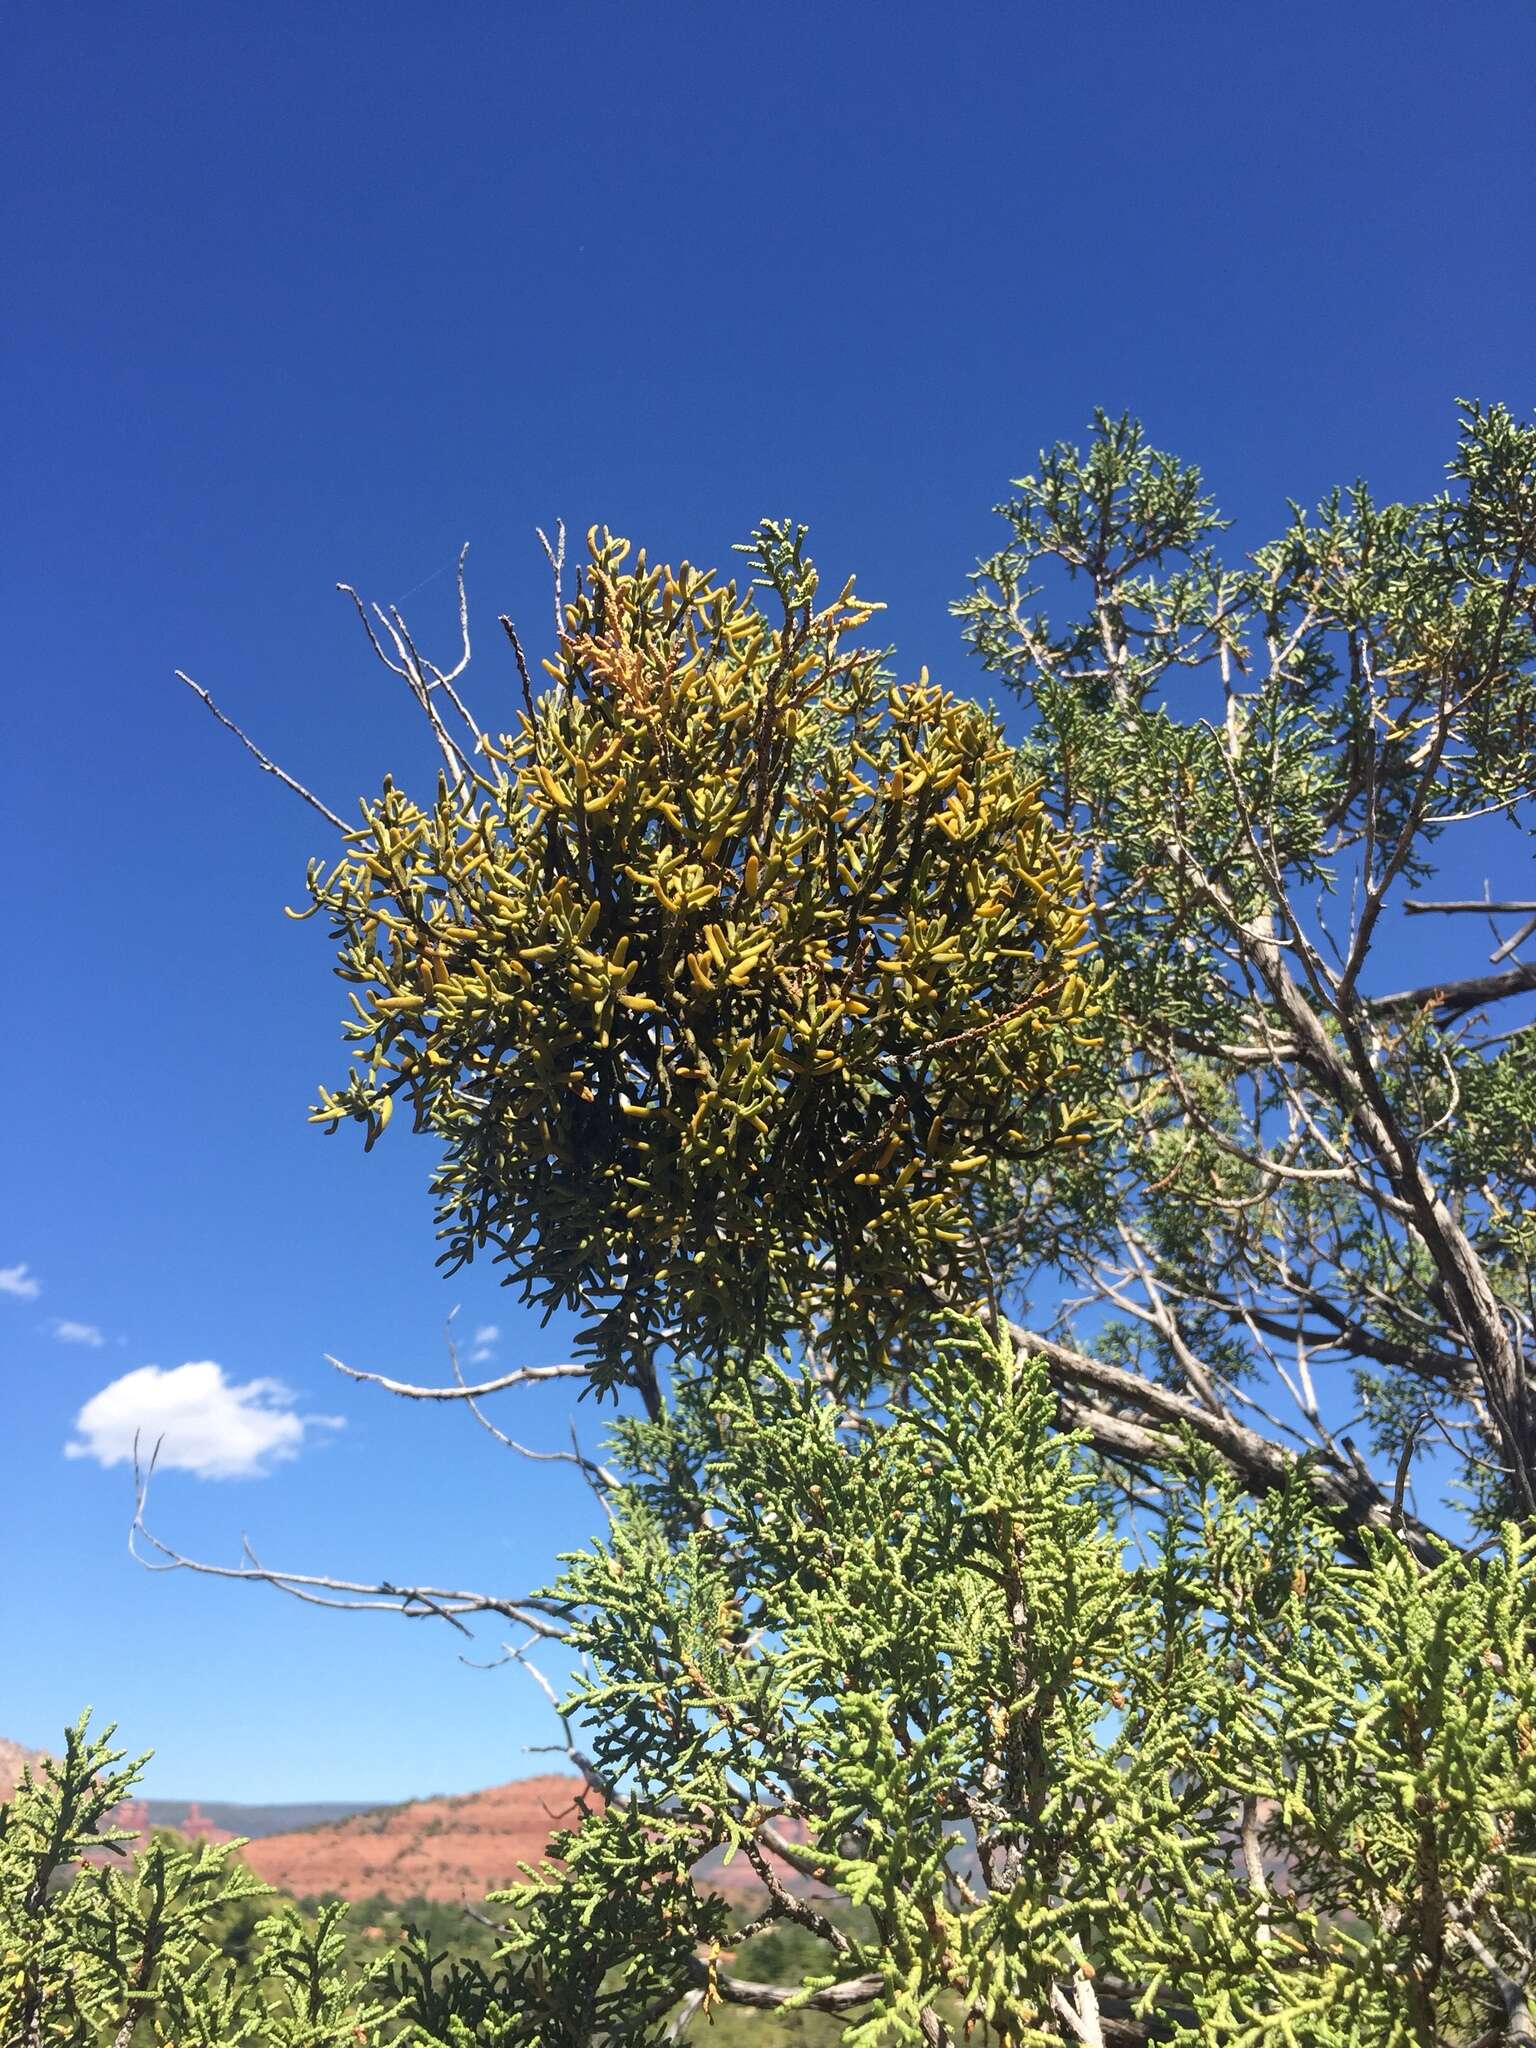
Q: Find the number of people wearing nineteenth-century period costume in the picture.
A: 0